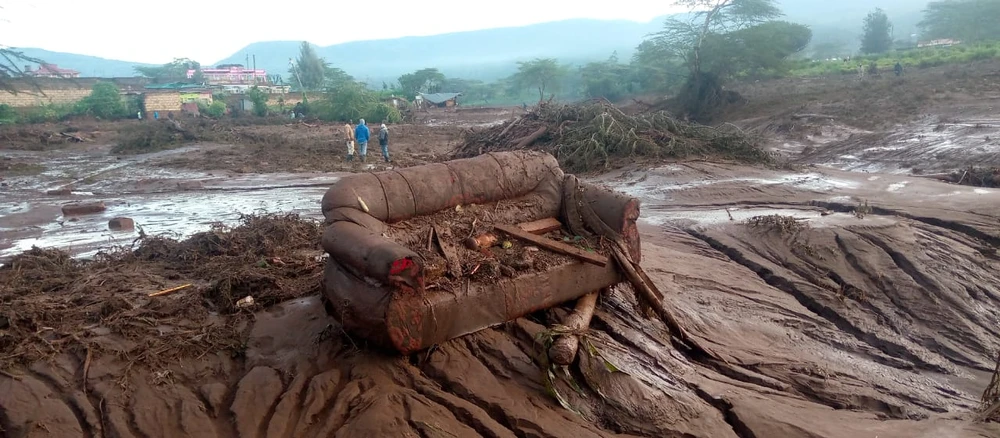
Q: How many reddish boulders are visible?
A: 2